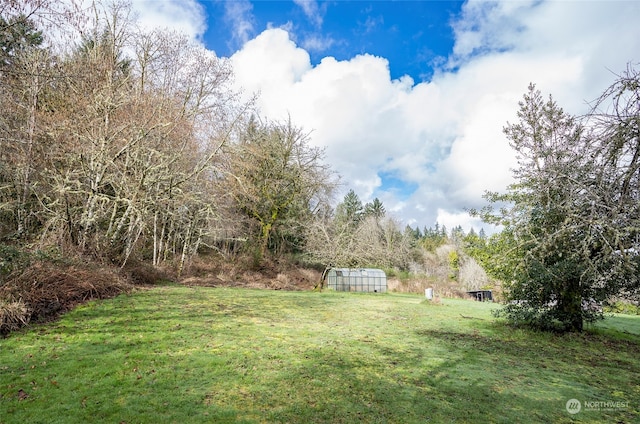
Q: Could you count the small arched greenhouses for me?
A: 1